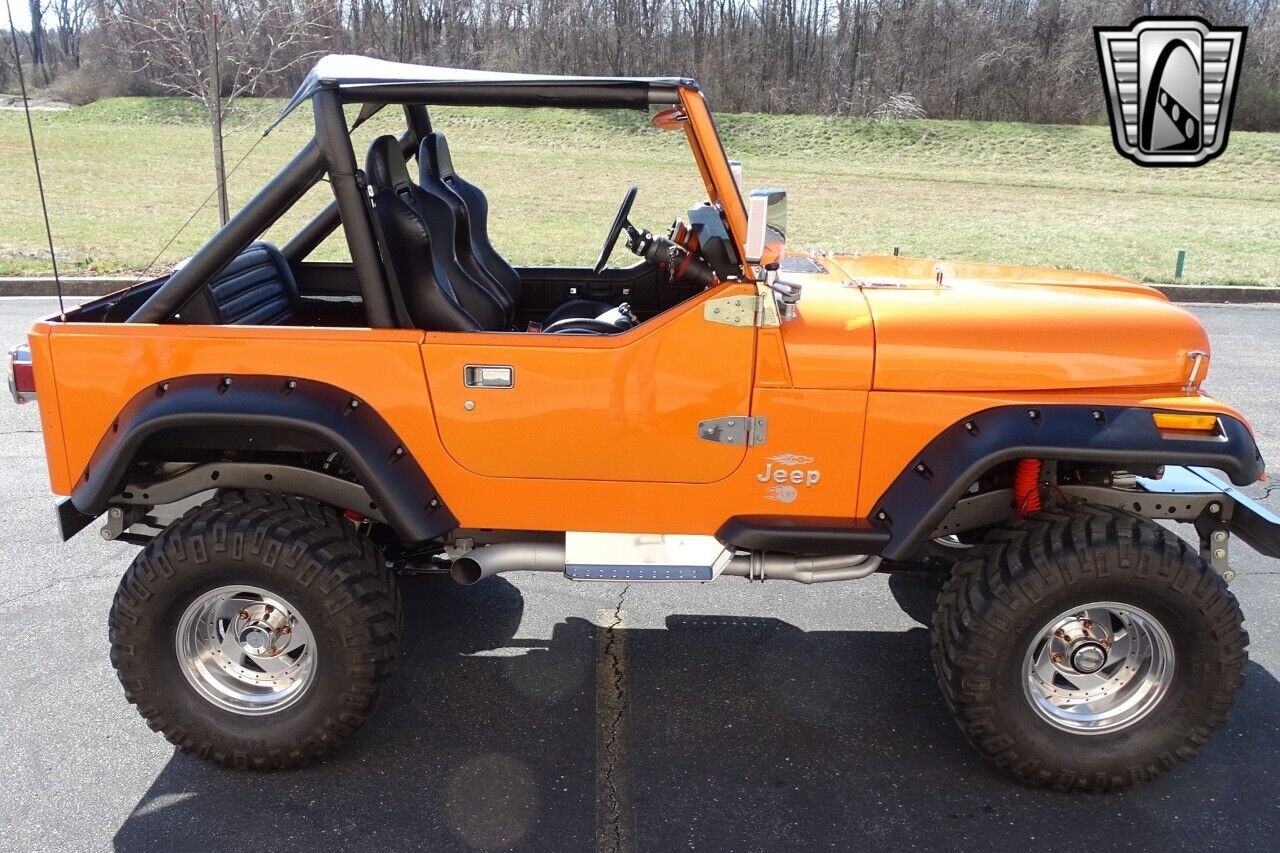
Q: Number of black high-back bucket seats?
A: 2